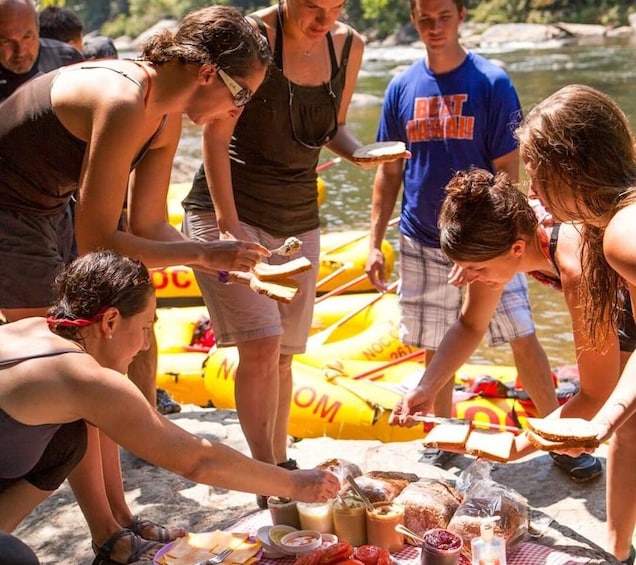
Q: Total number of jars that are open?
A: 5